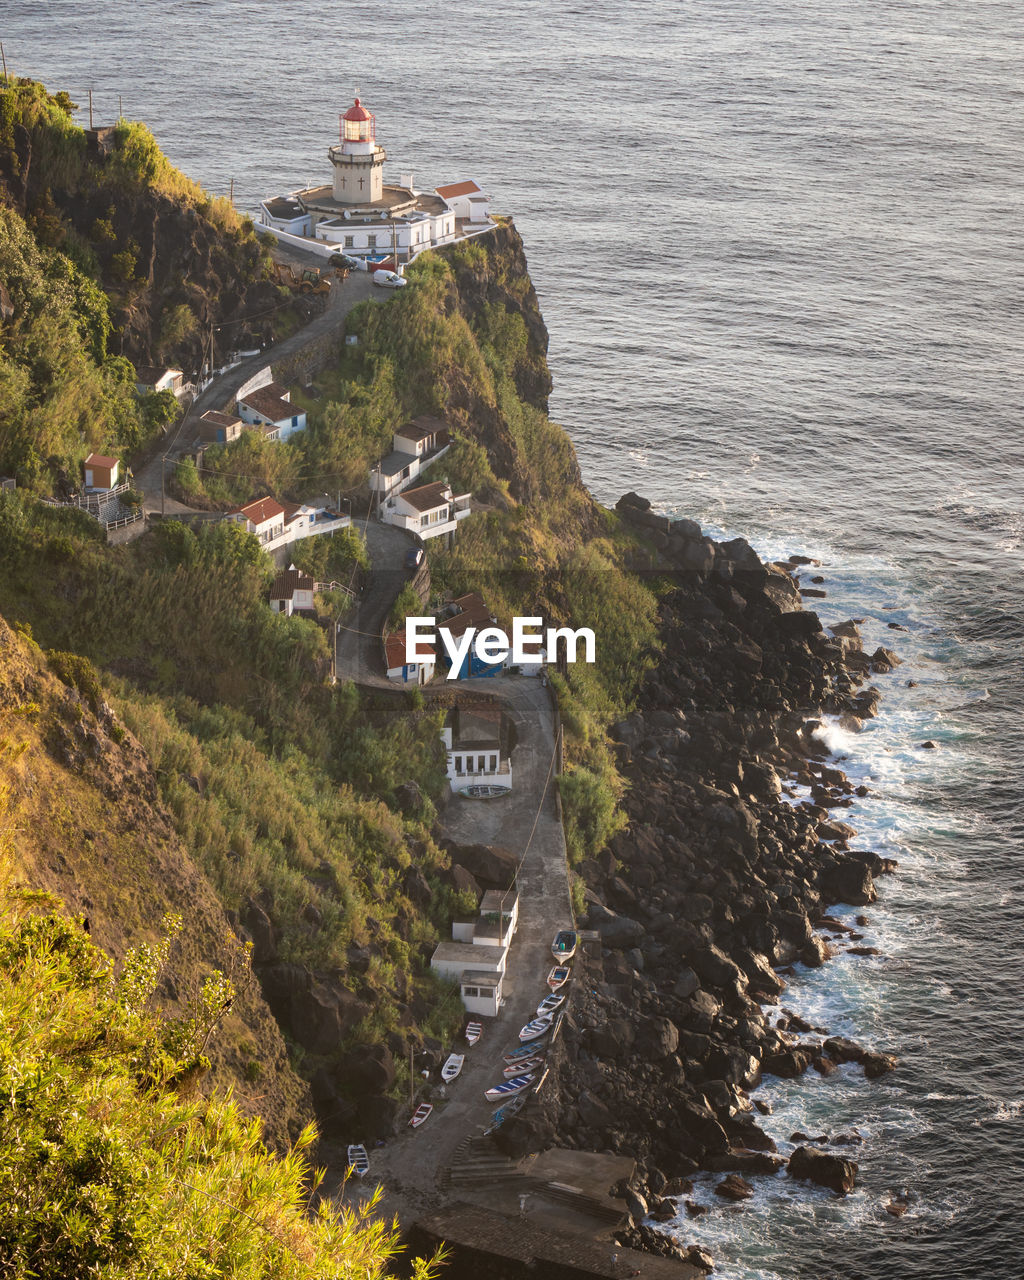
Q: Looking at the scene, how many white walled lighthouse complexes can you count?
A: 1